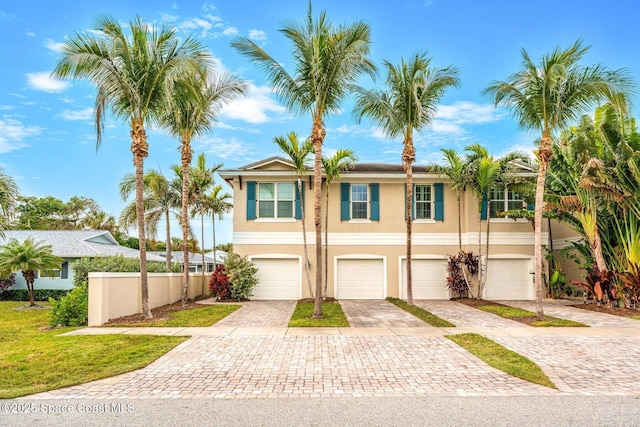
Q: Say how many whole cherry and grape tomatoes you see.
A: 0